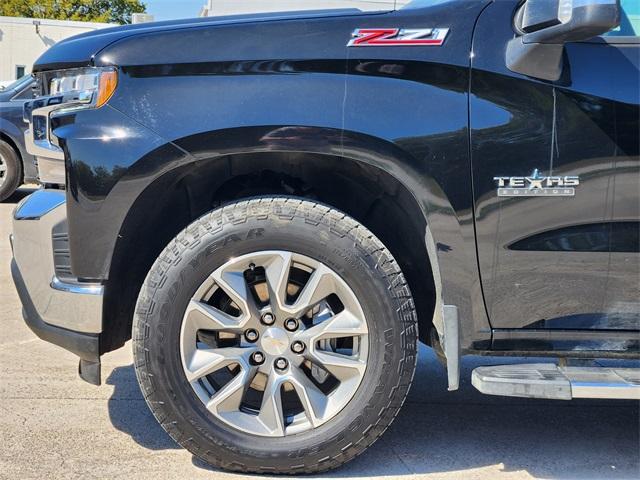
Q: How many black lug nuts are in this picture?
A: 6